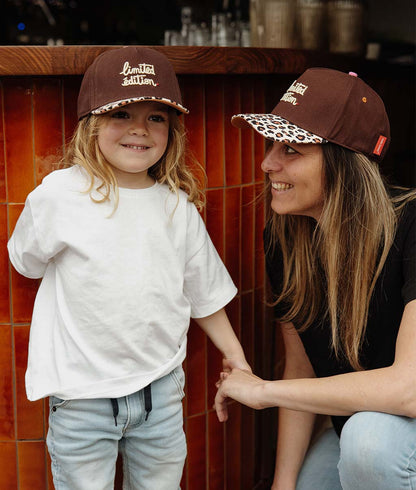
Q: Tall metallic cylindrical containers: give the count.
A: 3